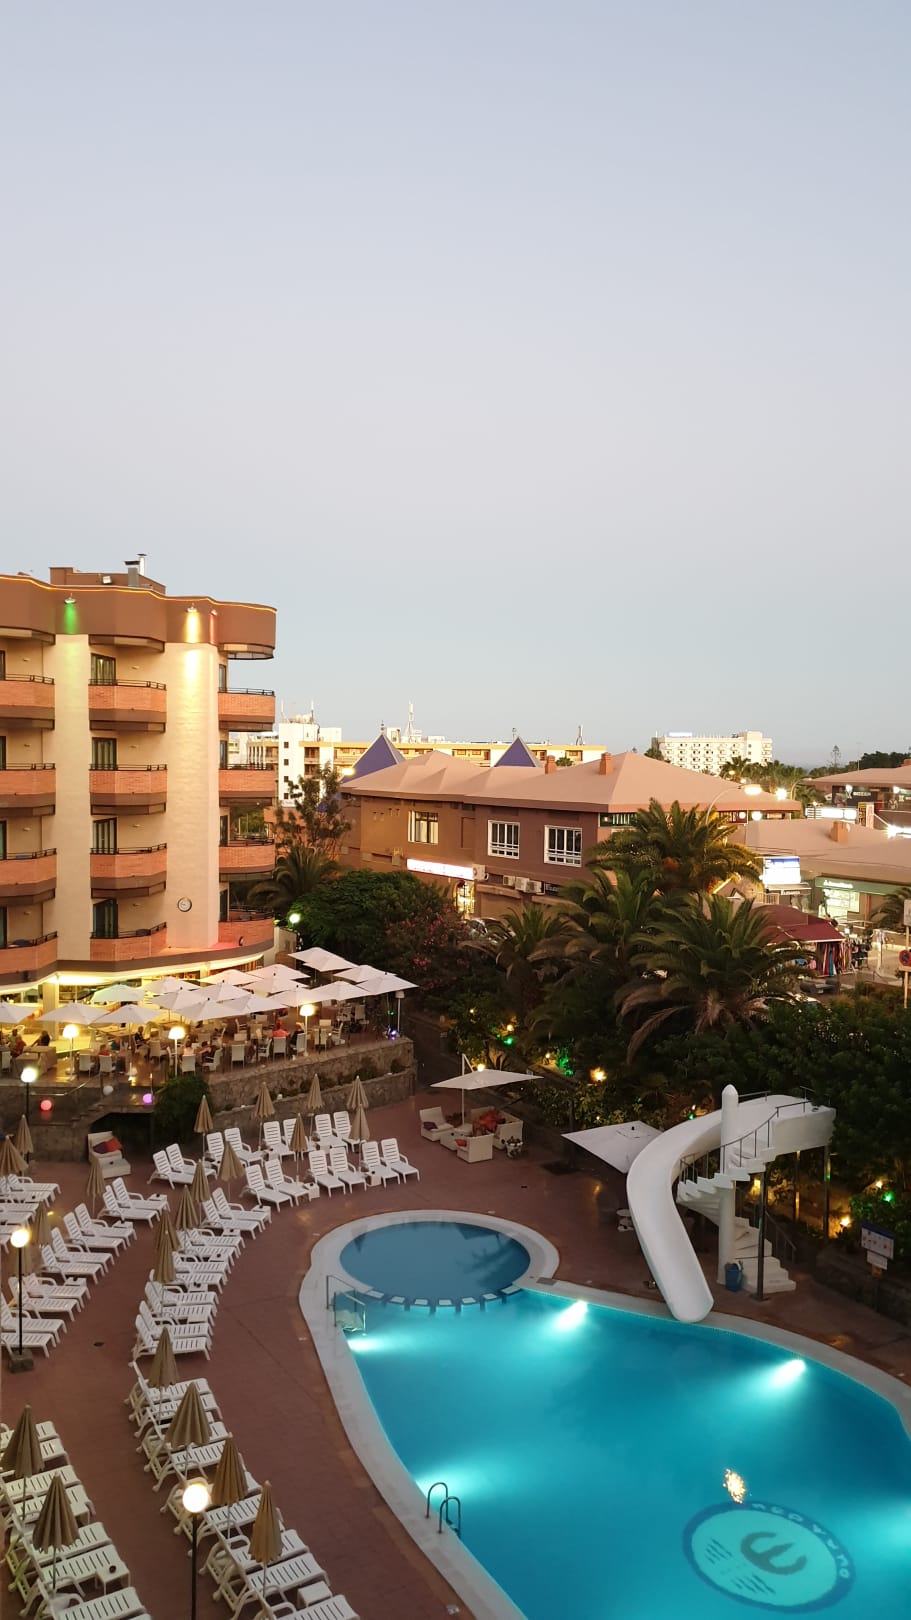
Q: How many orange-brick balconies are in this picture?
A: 12